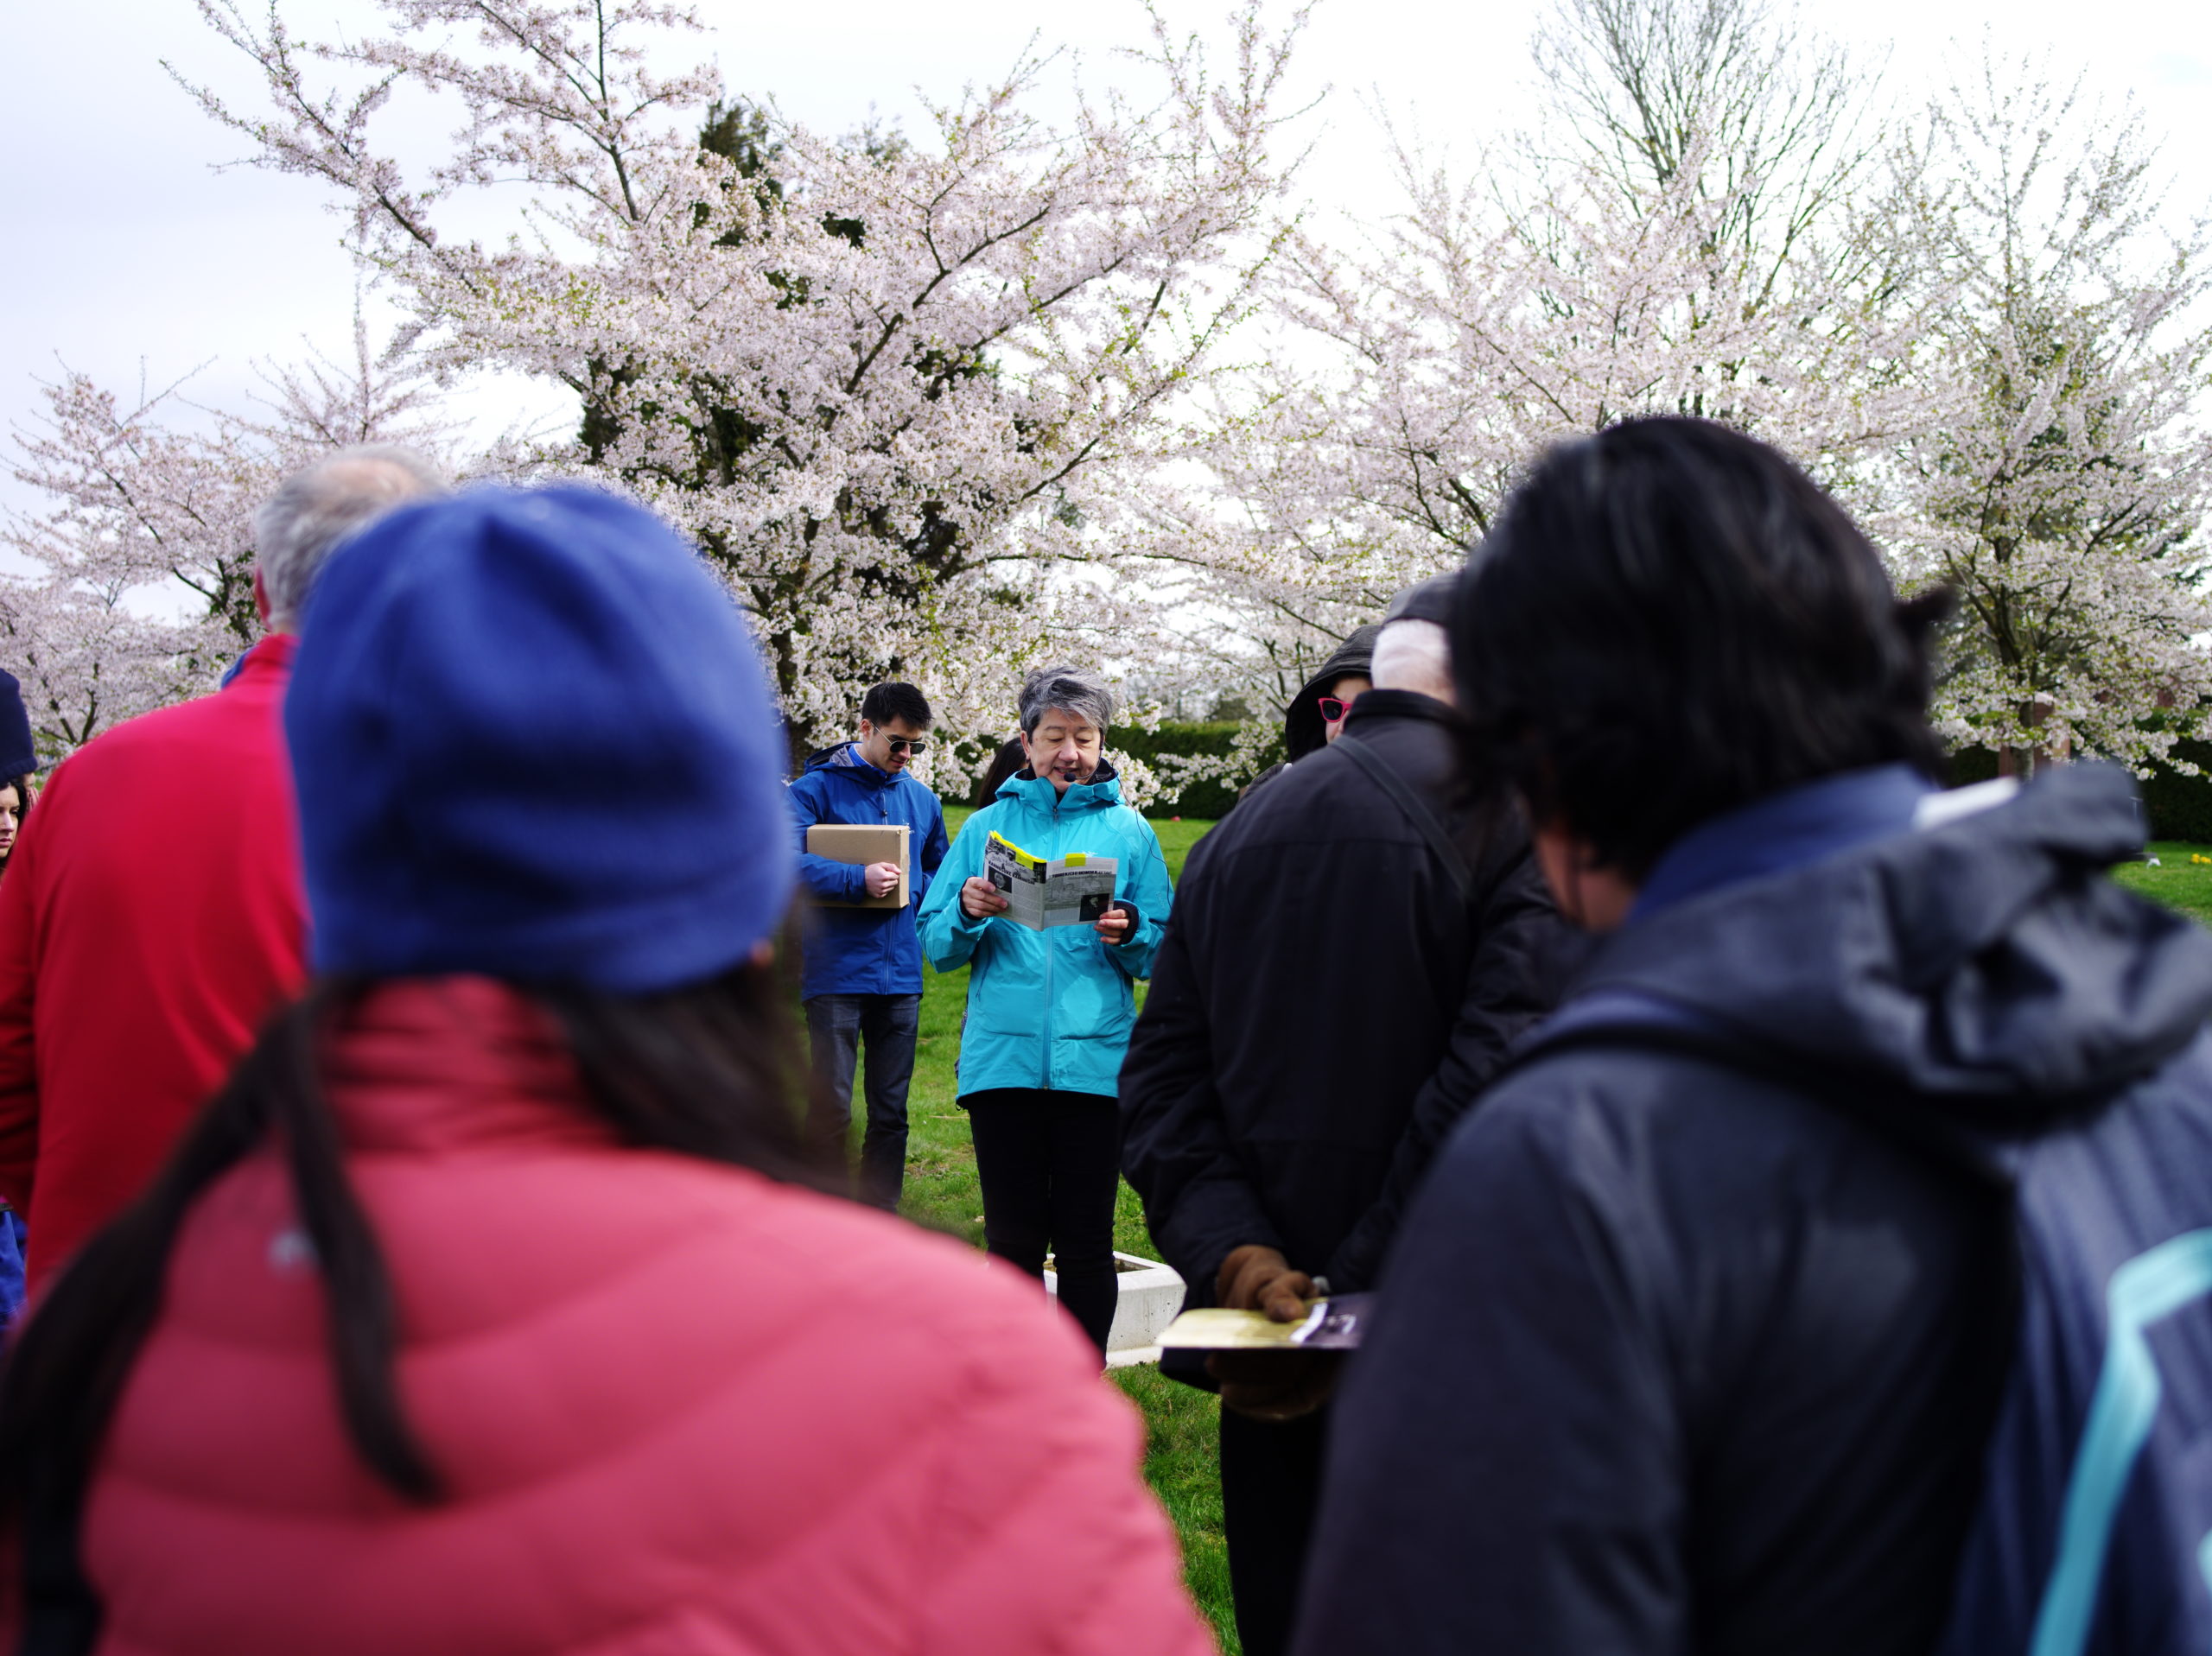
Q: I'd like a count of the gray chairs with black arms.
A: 0